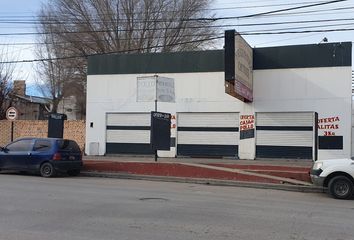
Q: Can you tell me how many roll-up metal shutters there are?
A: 3